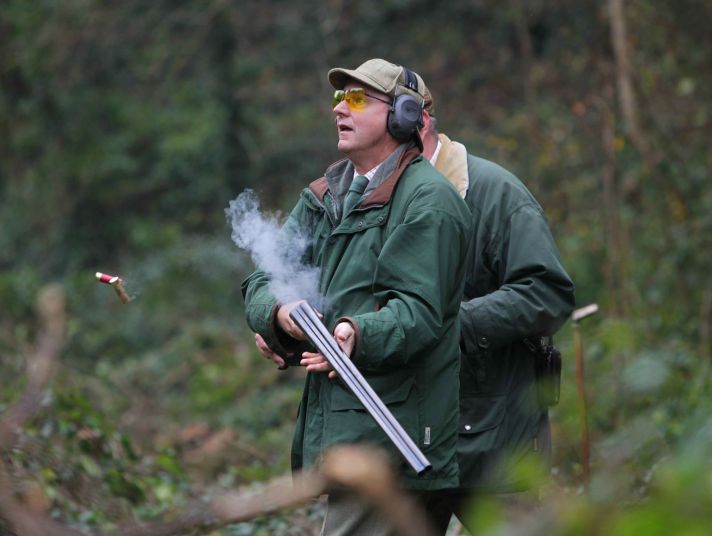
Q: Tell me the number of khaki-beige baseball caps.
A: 1